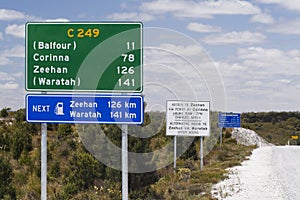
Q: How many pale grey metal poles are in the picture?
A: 5